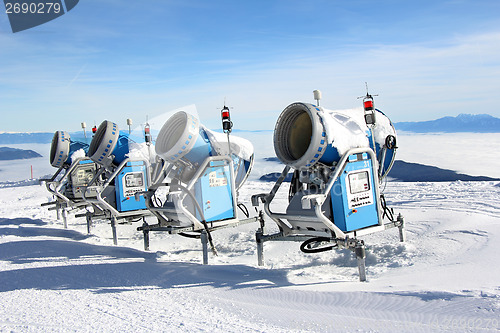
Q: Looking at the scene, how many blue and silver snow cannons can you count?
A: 4